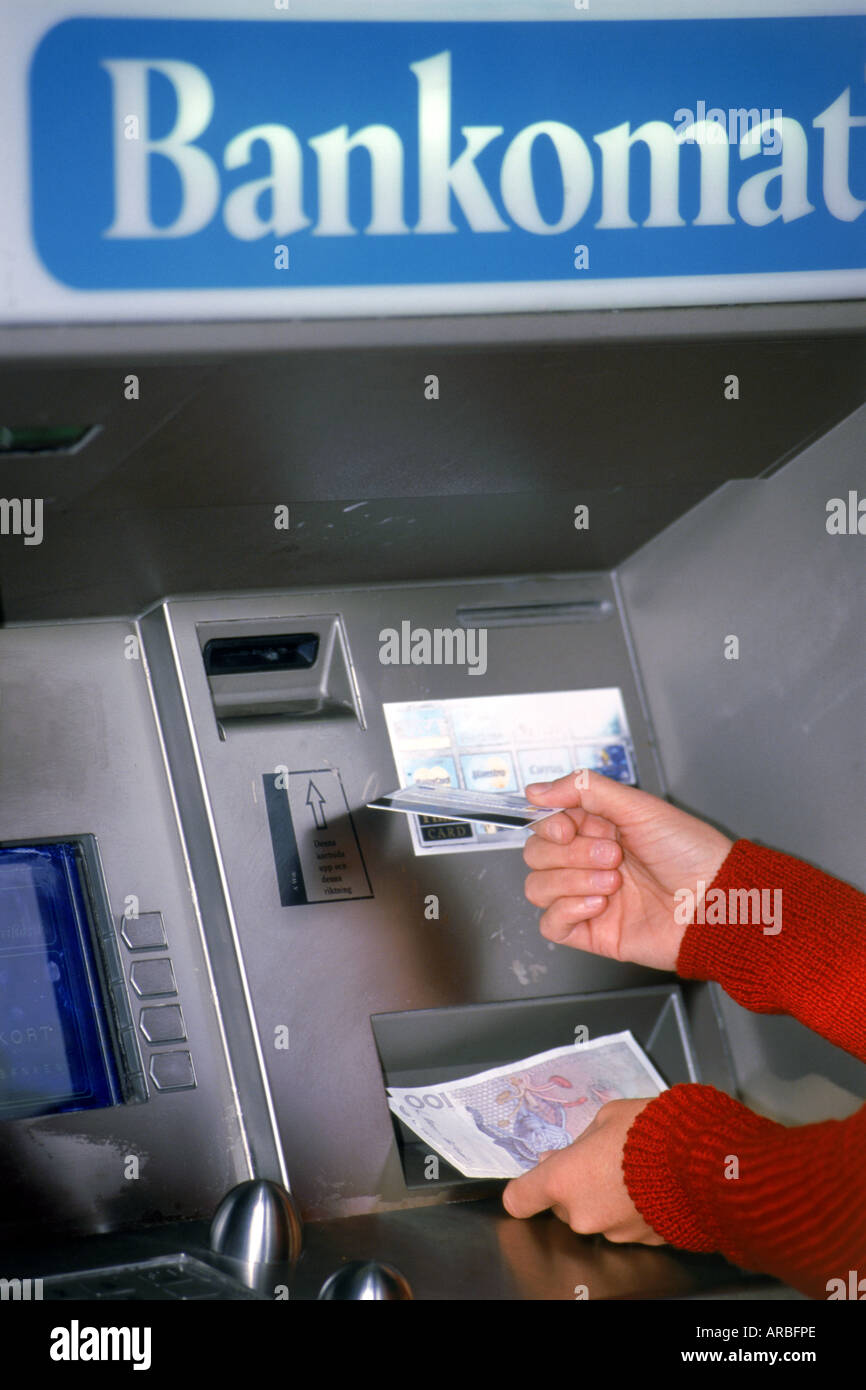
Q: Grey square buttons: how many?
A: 4